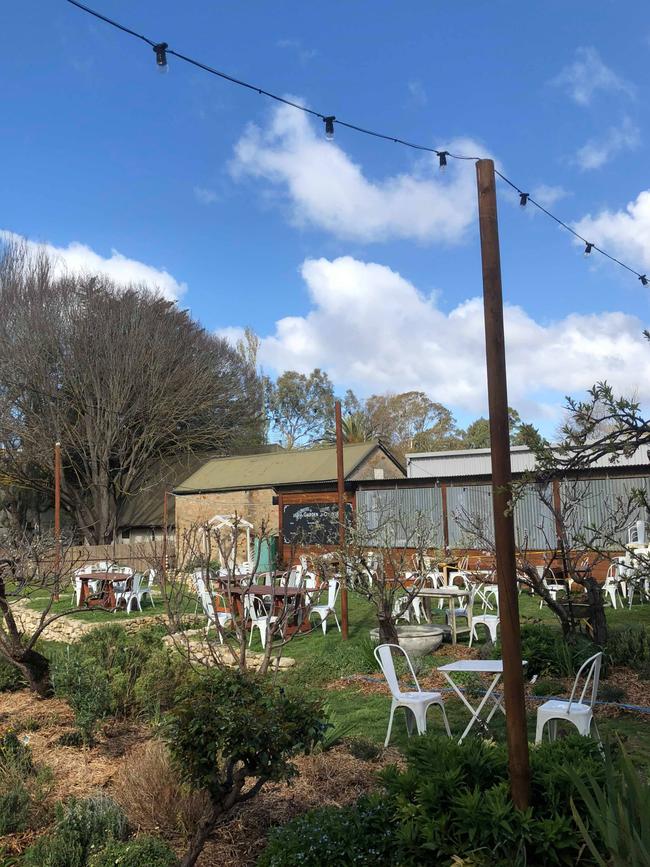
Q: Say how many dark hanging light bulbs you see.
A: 6